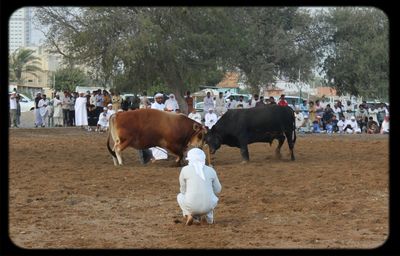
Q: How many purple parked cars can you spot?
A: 0